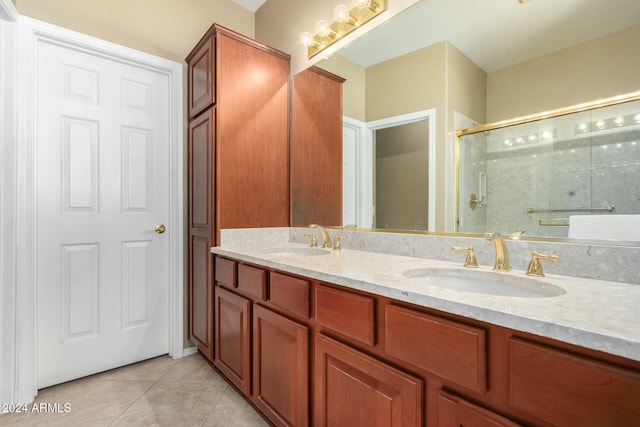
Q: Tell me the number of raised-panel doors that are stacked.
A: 2